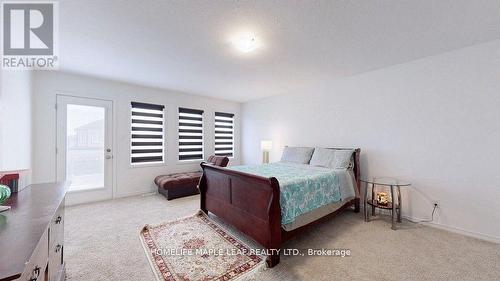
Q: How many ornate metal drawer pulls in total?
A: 3